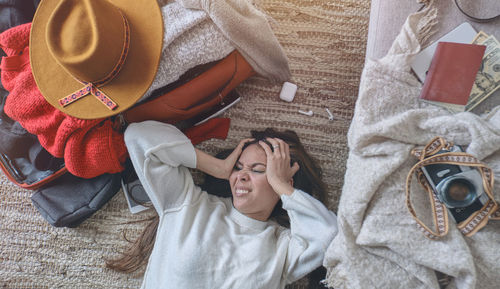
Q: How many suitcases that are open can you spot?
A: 1